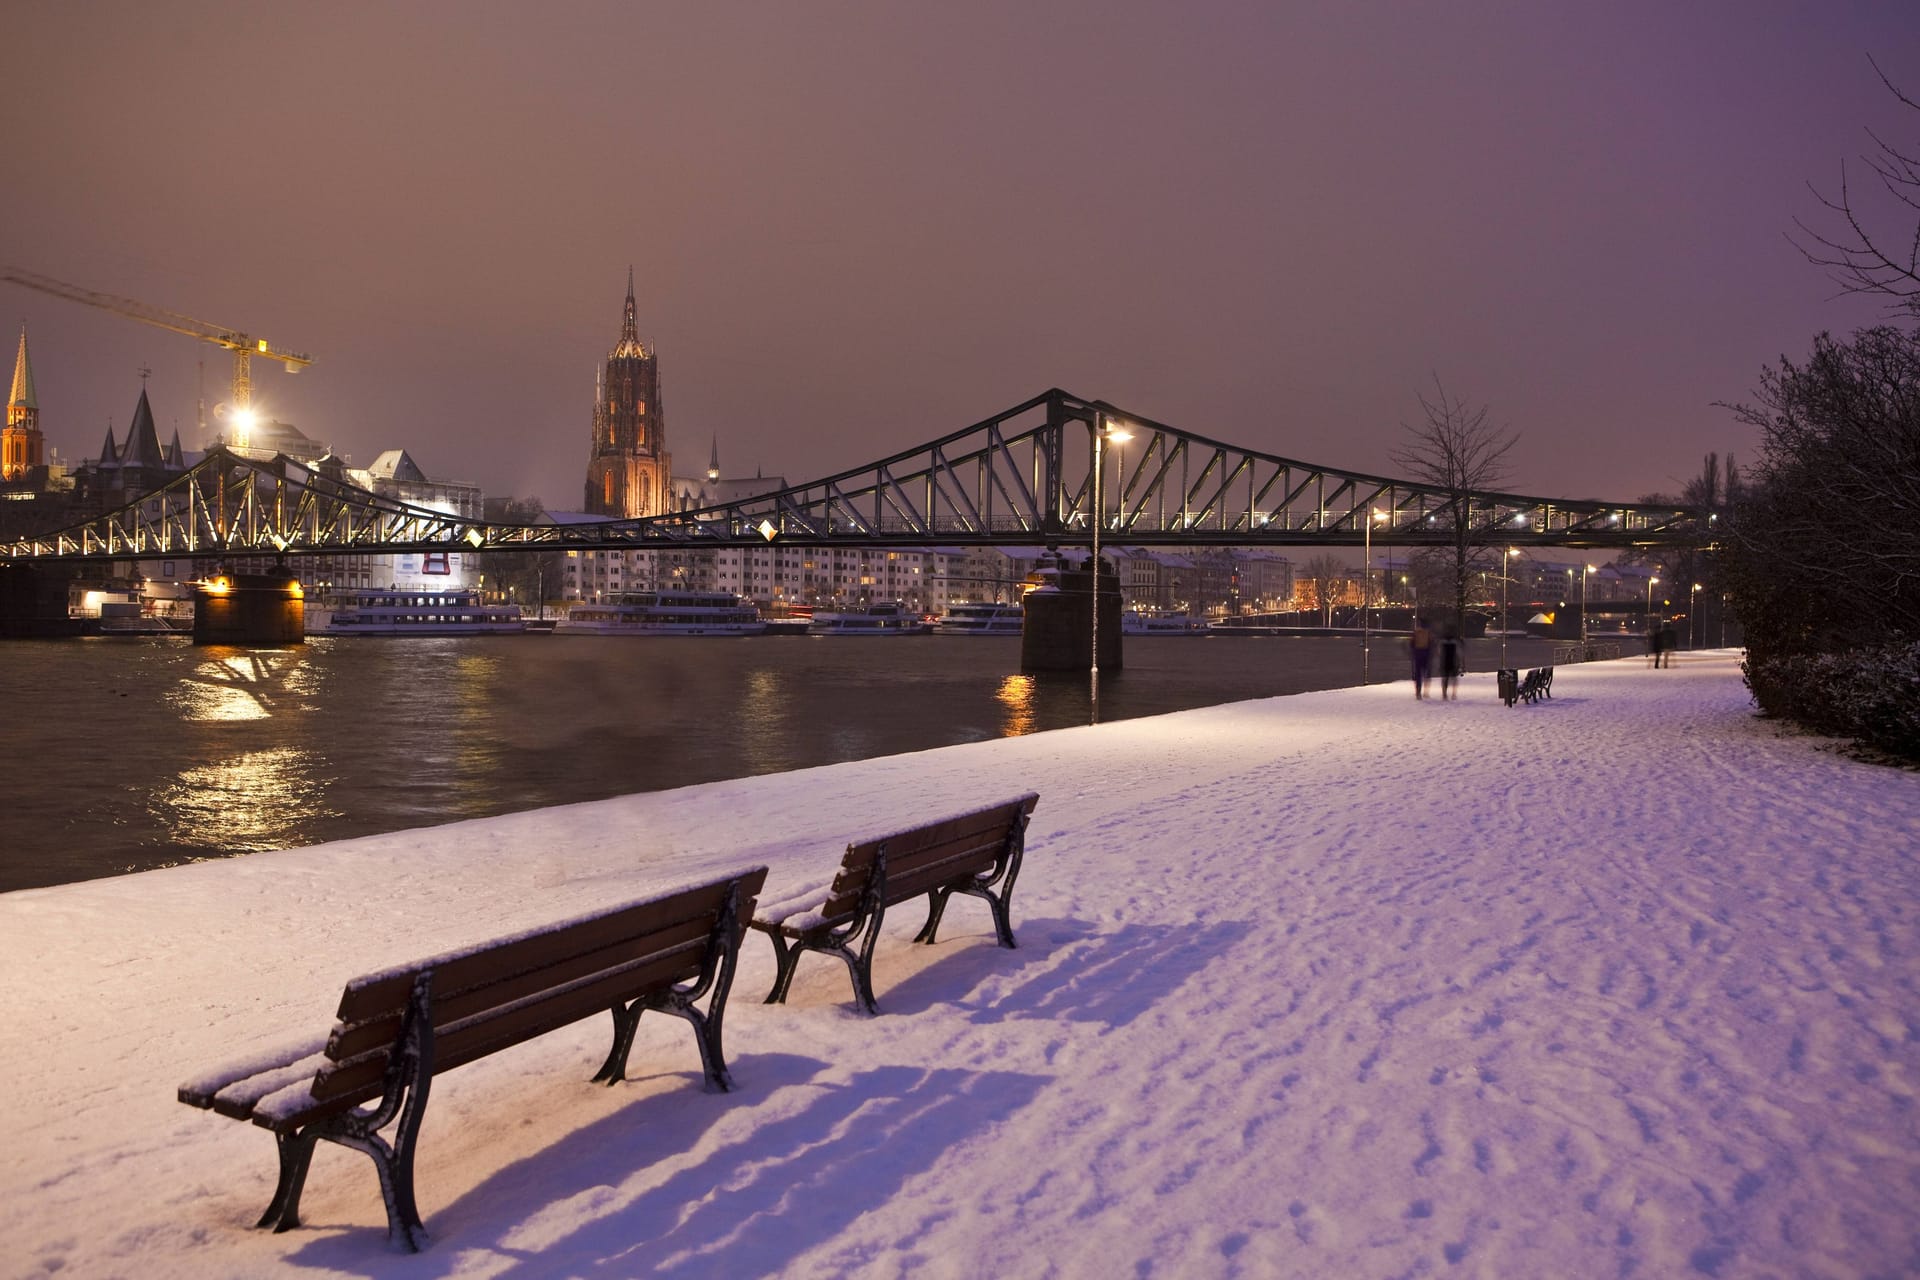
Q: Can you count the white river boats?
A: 5